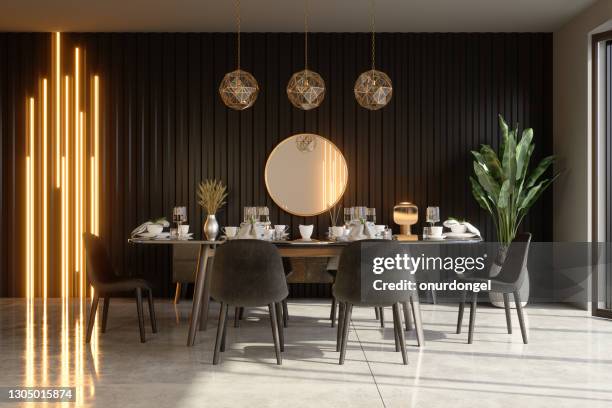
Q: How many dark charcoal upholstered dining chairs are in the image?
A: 6